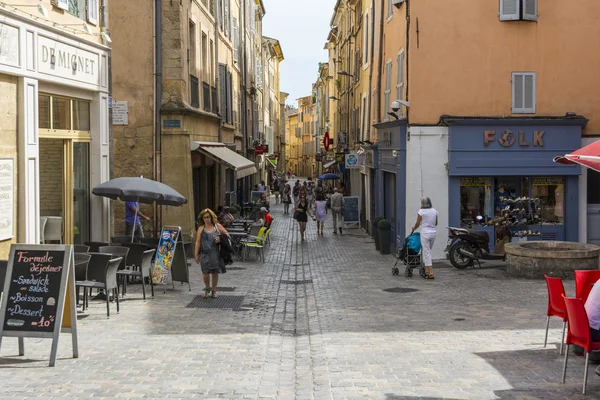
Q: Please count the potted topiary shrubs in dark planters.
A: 2